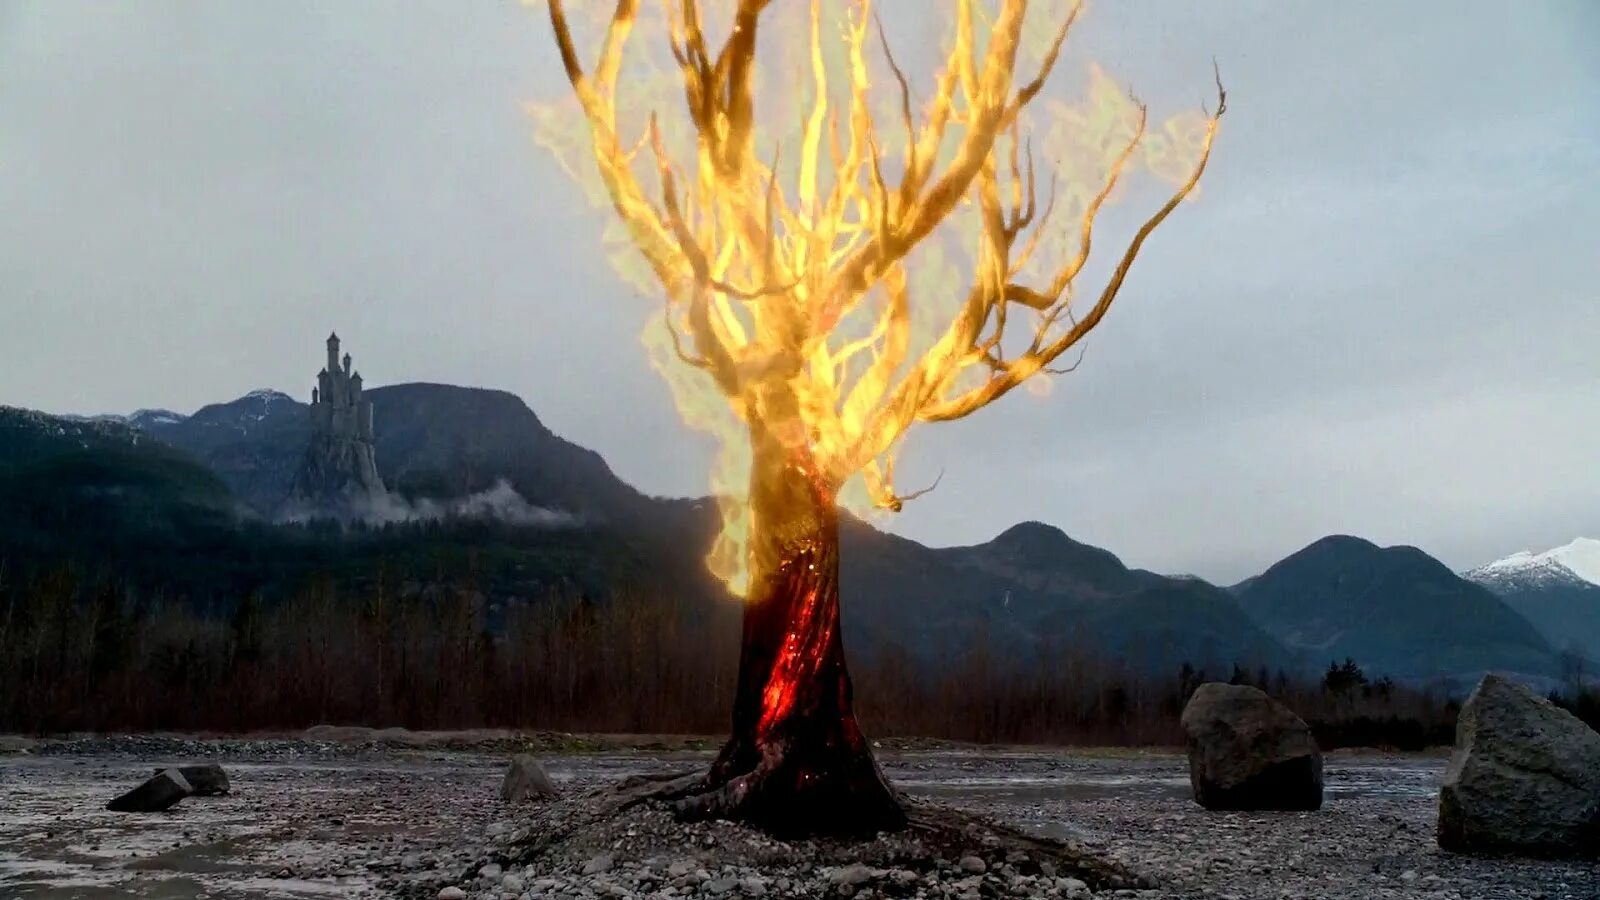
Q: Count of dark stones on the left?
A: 2